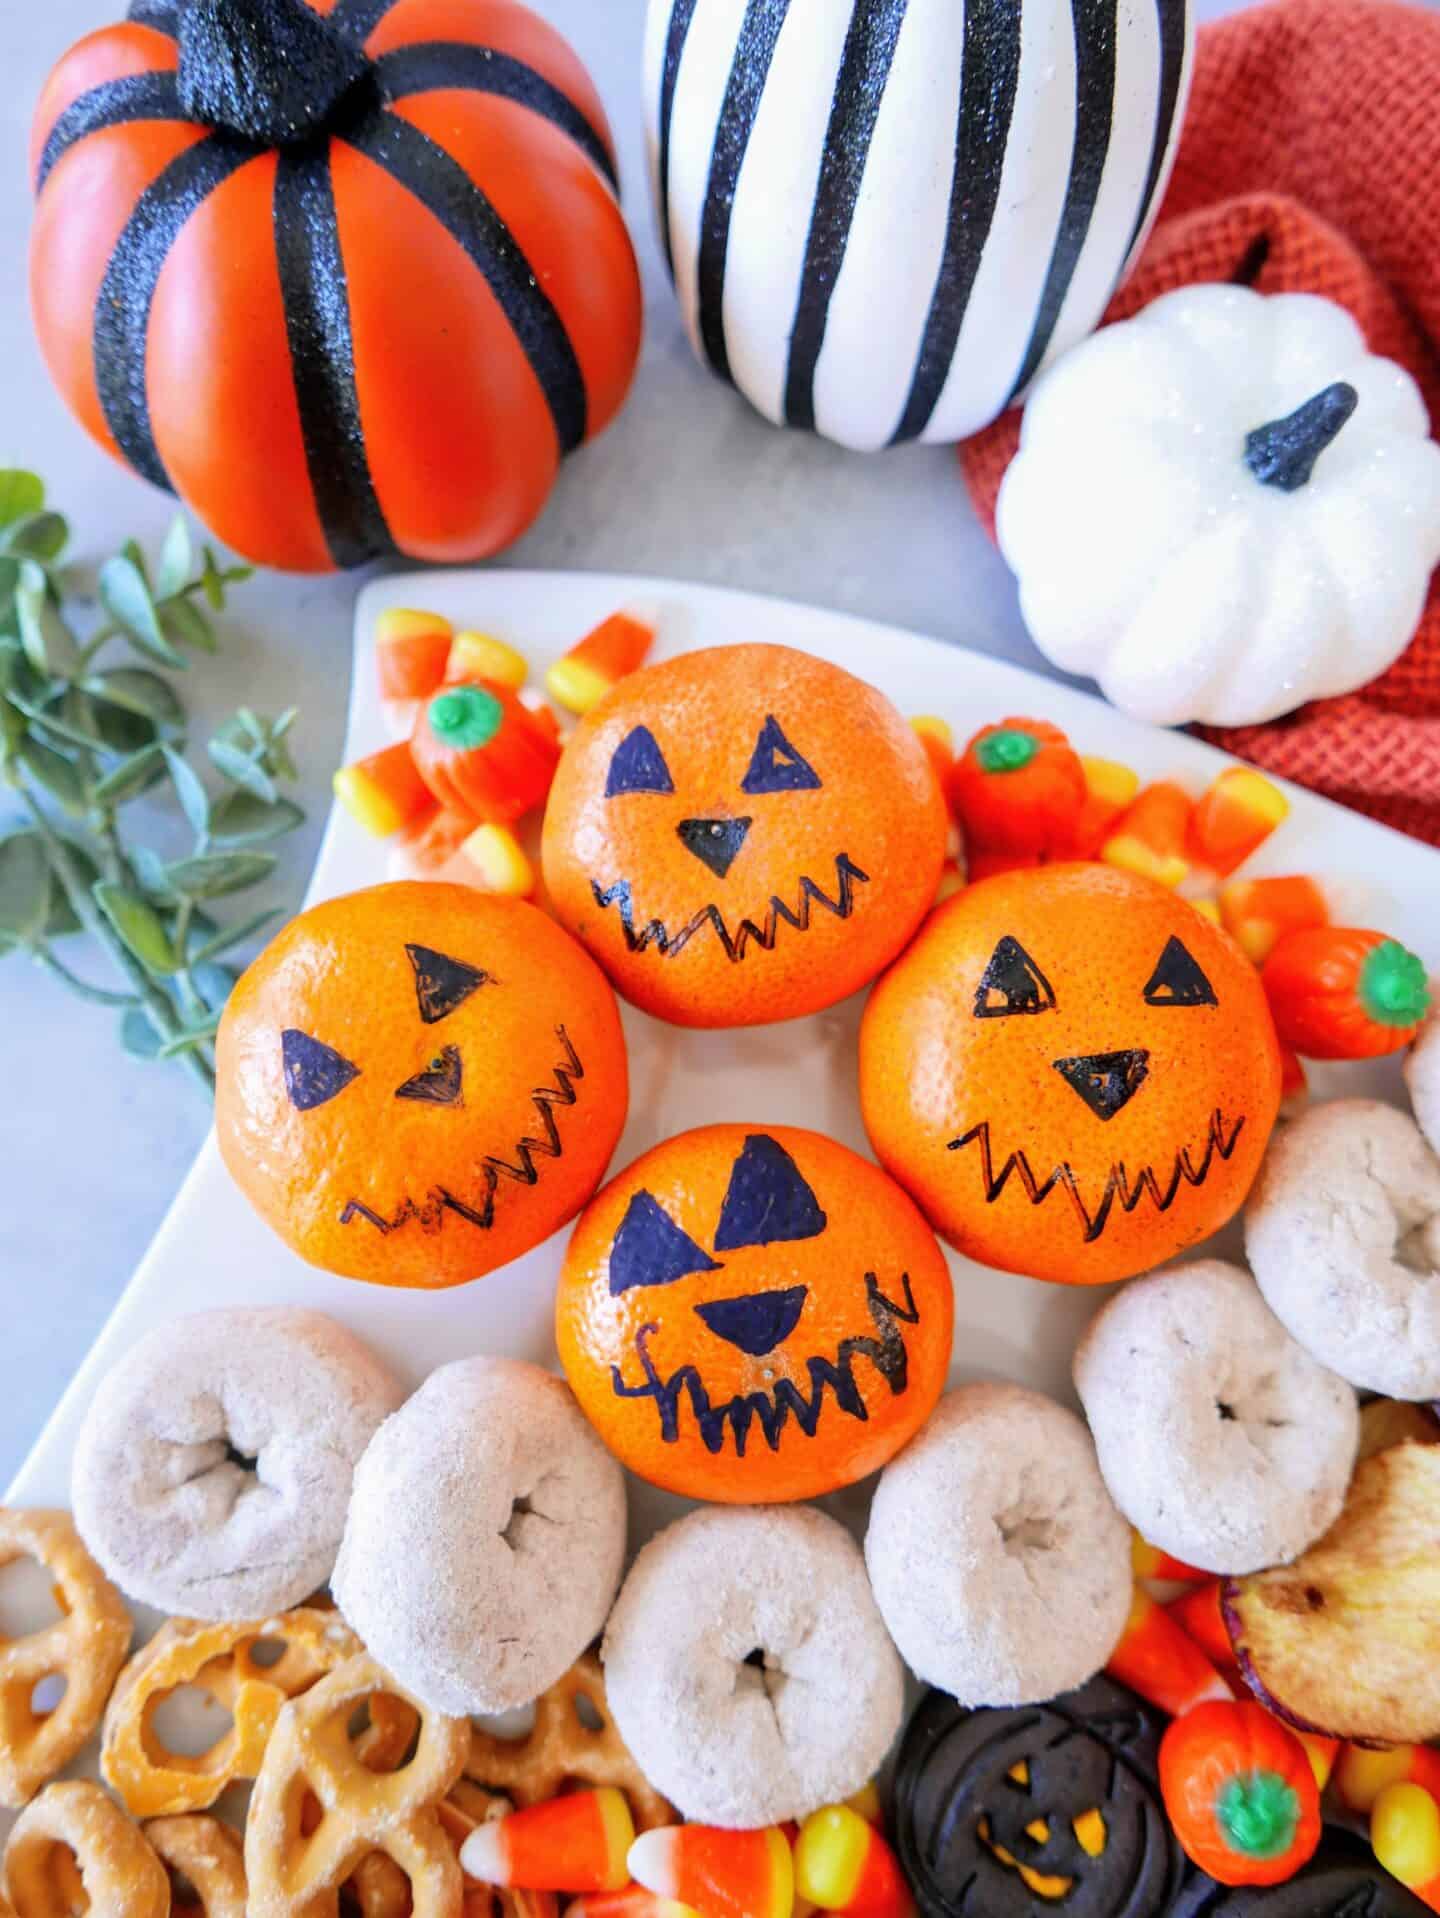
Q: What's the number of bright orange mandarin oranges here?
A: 4